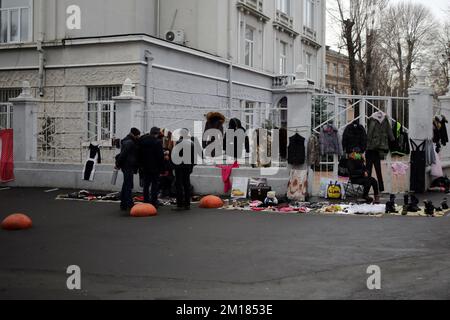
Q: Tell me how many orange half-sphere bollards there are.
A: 3